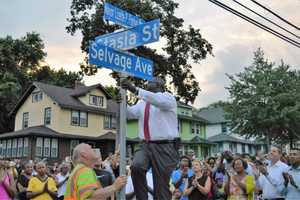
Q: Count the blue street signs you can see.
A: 3